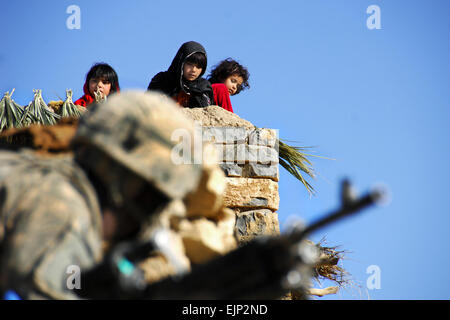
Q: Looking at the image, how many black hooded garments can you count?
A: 1